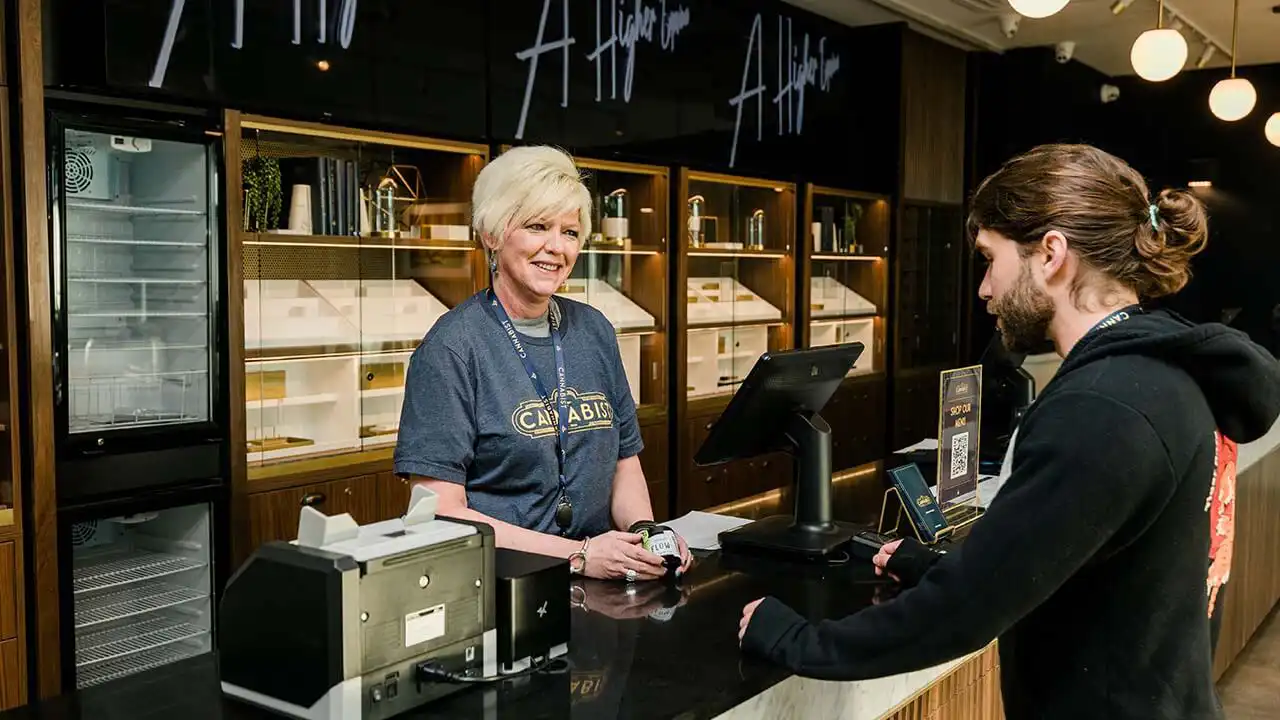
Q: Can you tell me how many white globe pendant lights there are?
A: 4